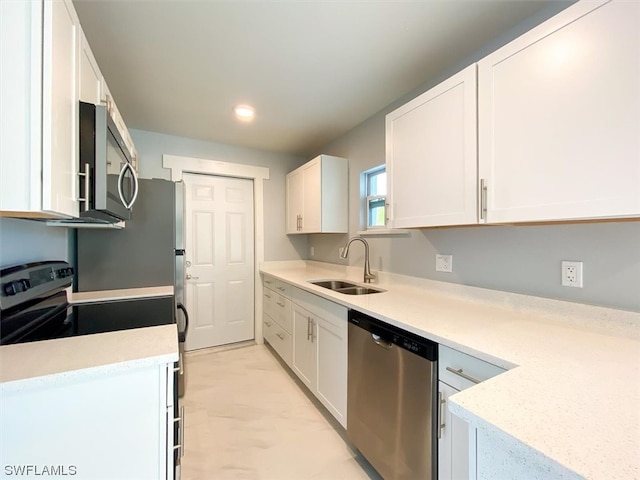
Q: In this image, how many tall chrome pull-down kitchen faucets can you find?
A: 1